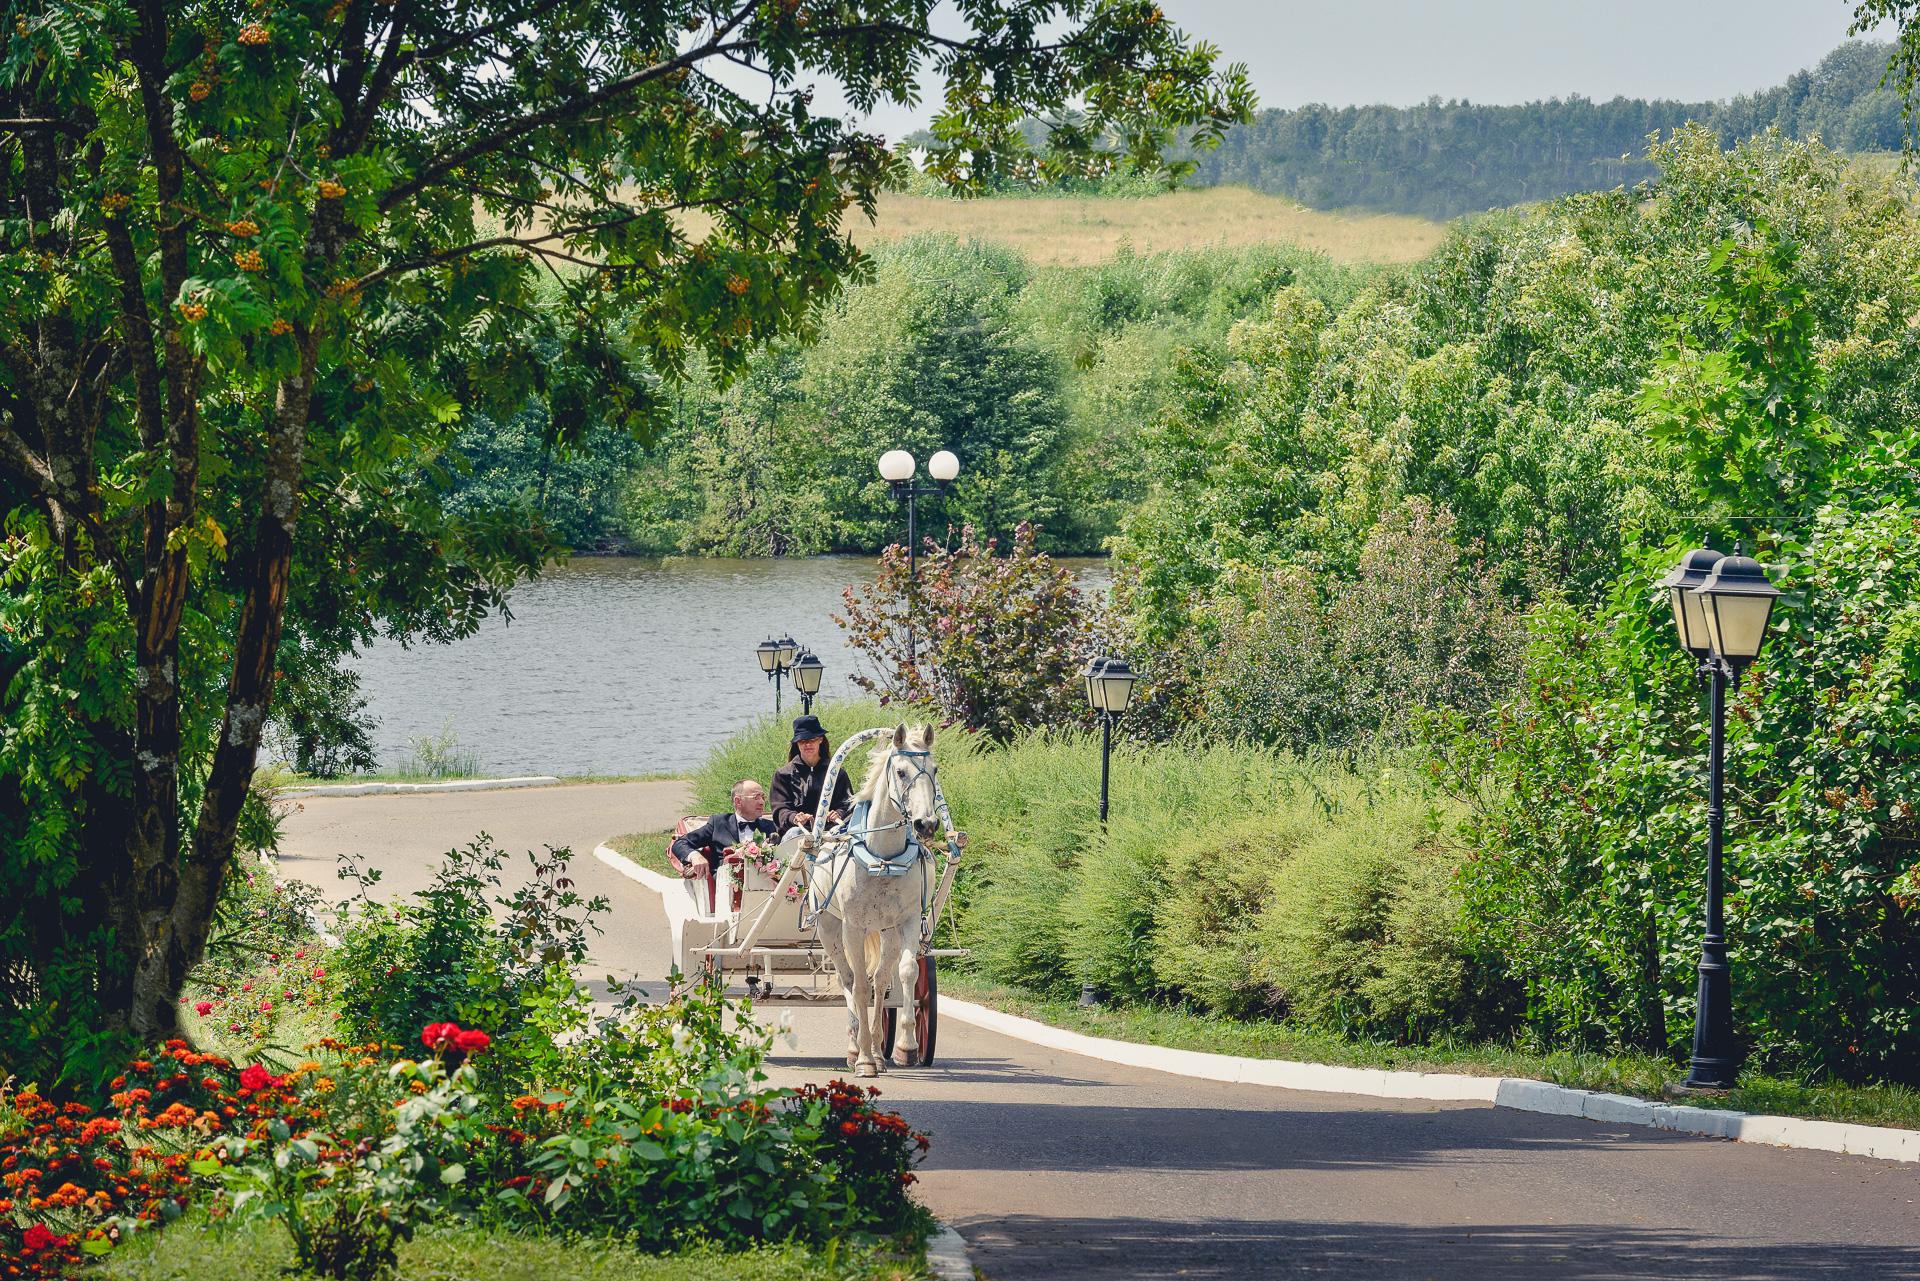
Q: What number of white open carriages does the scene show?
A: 1